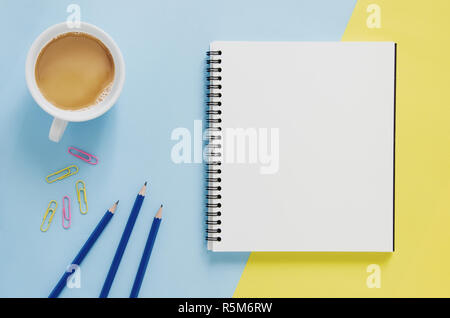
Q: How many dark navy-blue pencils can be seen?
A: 3